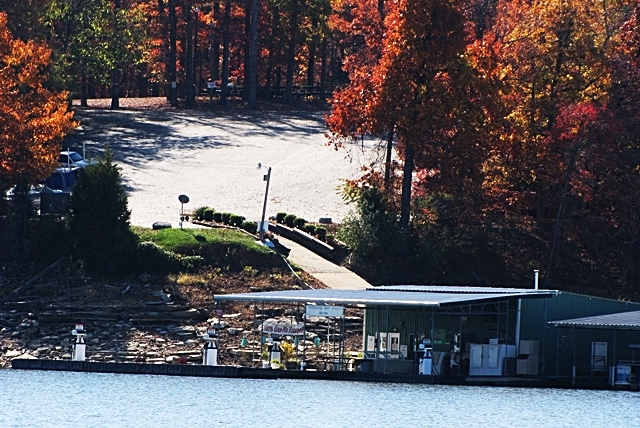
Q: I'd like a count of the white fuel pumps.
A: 4